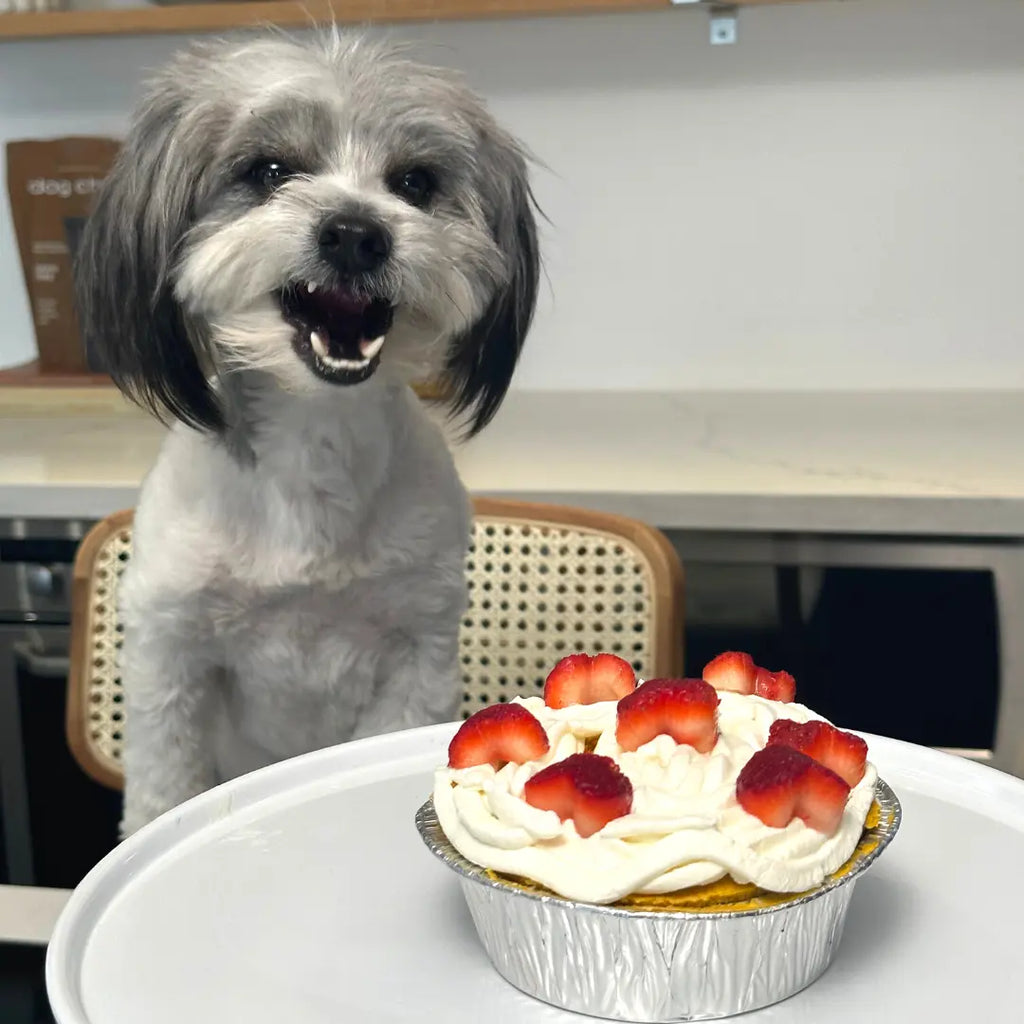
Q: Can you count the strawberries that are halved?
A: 7